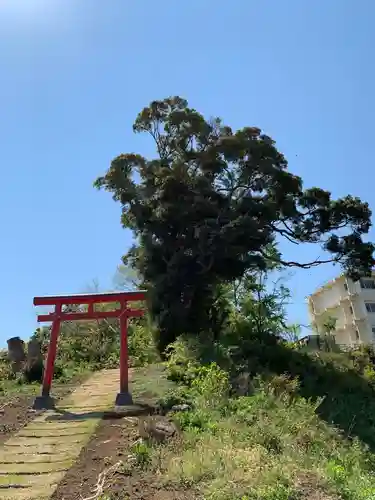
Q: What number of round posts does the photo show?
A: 2